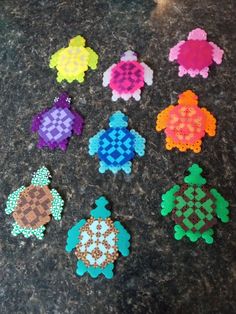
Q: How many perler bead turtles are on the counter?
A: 9